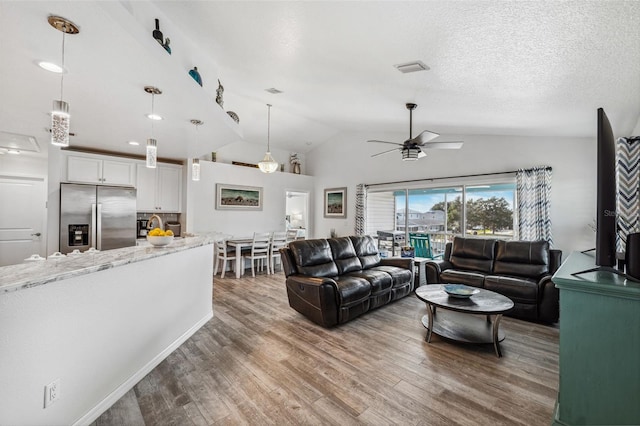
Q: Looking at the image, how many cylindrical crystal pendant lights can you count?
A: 3